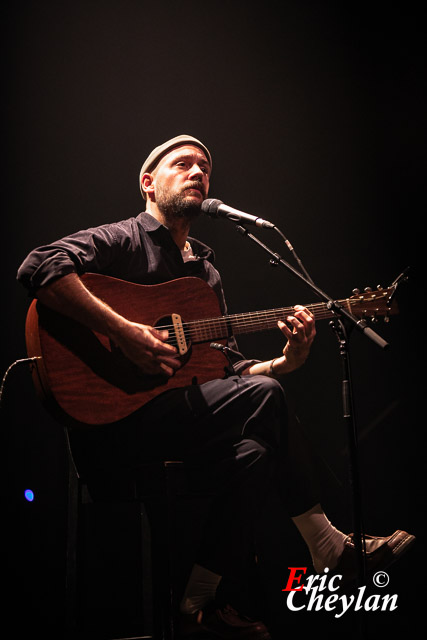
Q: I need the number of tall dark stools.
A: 1